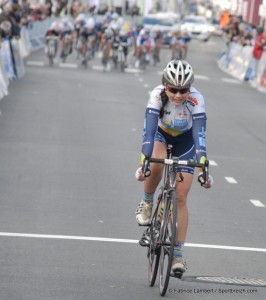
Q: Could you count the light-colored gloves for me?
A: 2